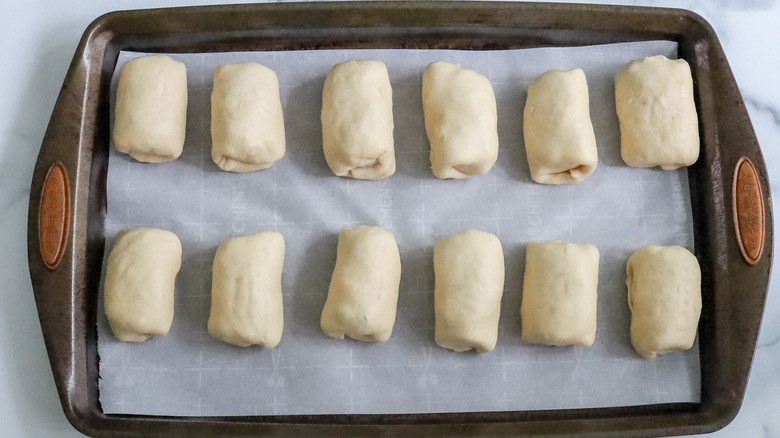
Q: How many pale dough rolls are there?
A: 12